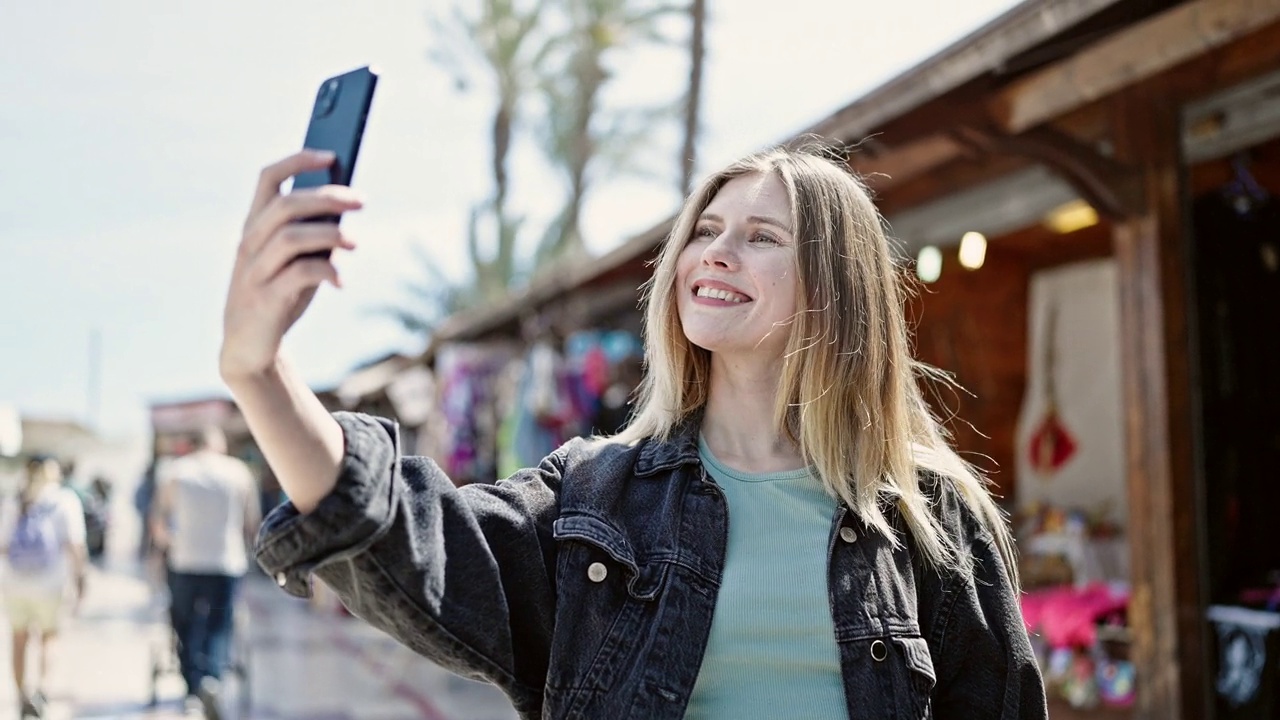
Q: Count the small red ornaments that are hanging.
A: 1